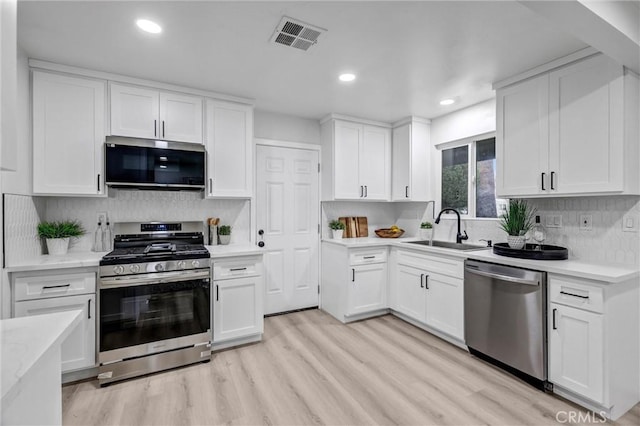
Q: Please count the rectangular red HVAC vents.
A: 0